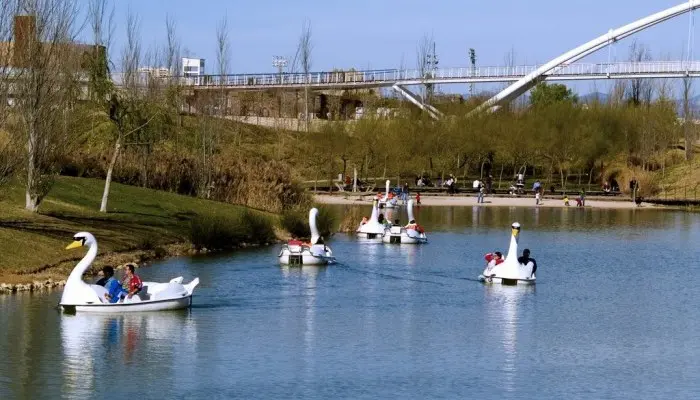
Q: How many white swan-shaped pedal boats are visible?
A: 6